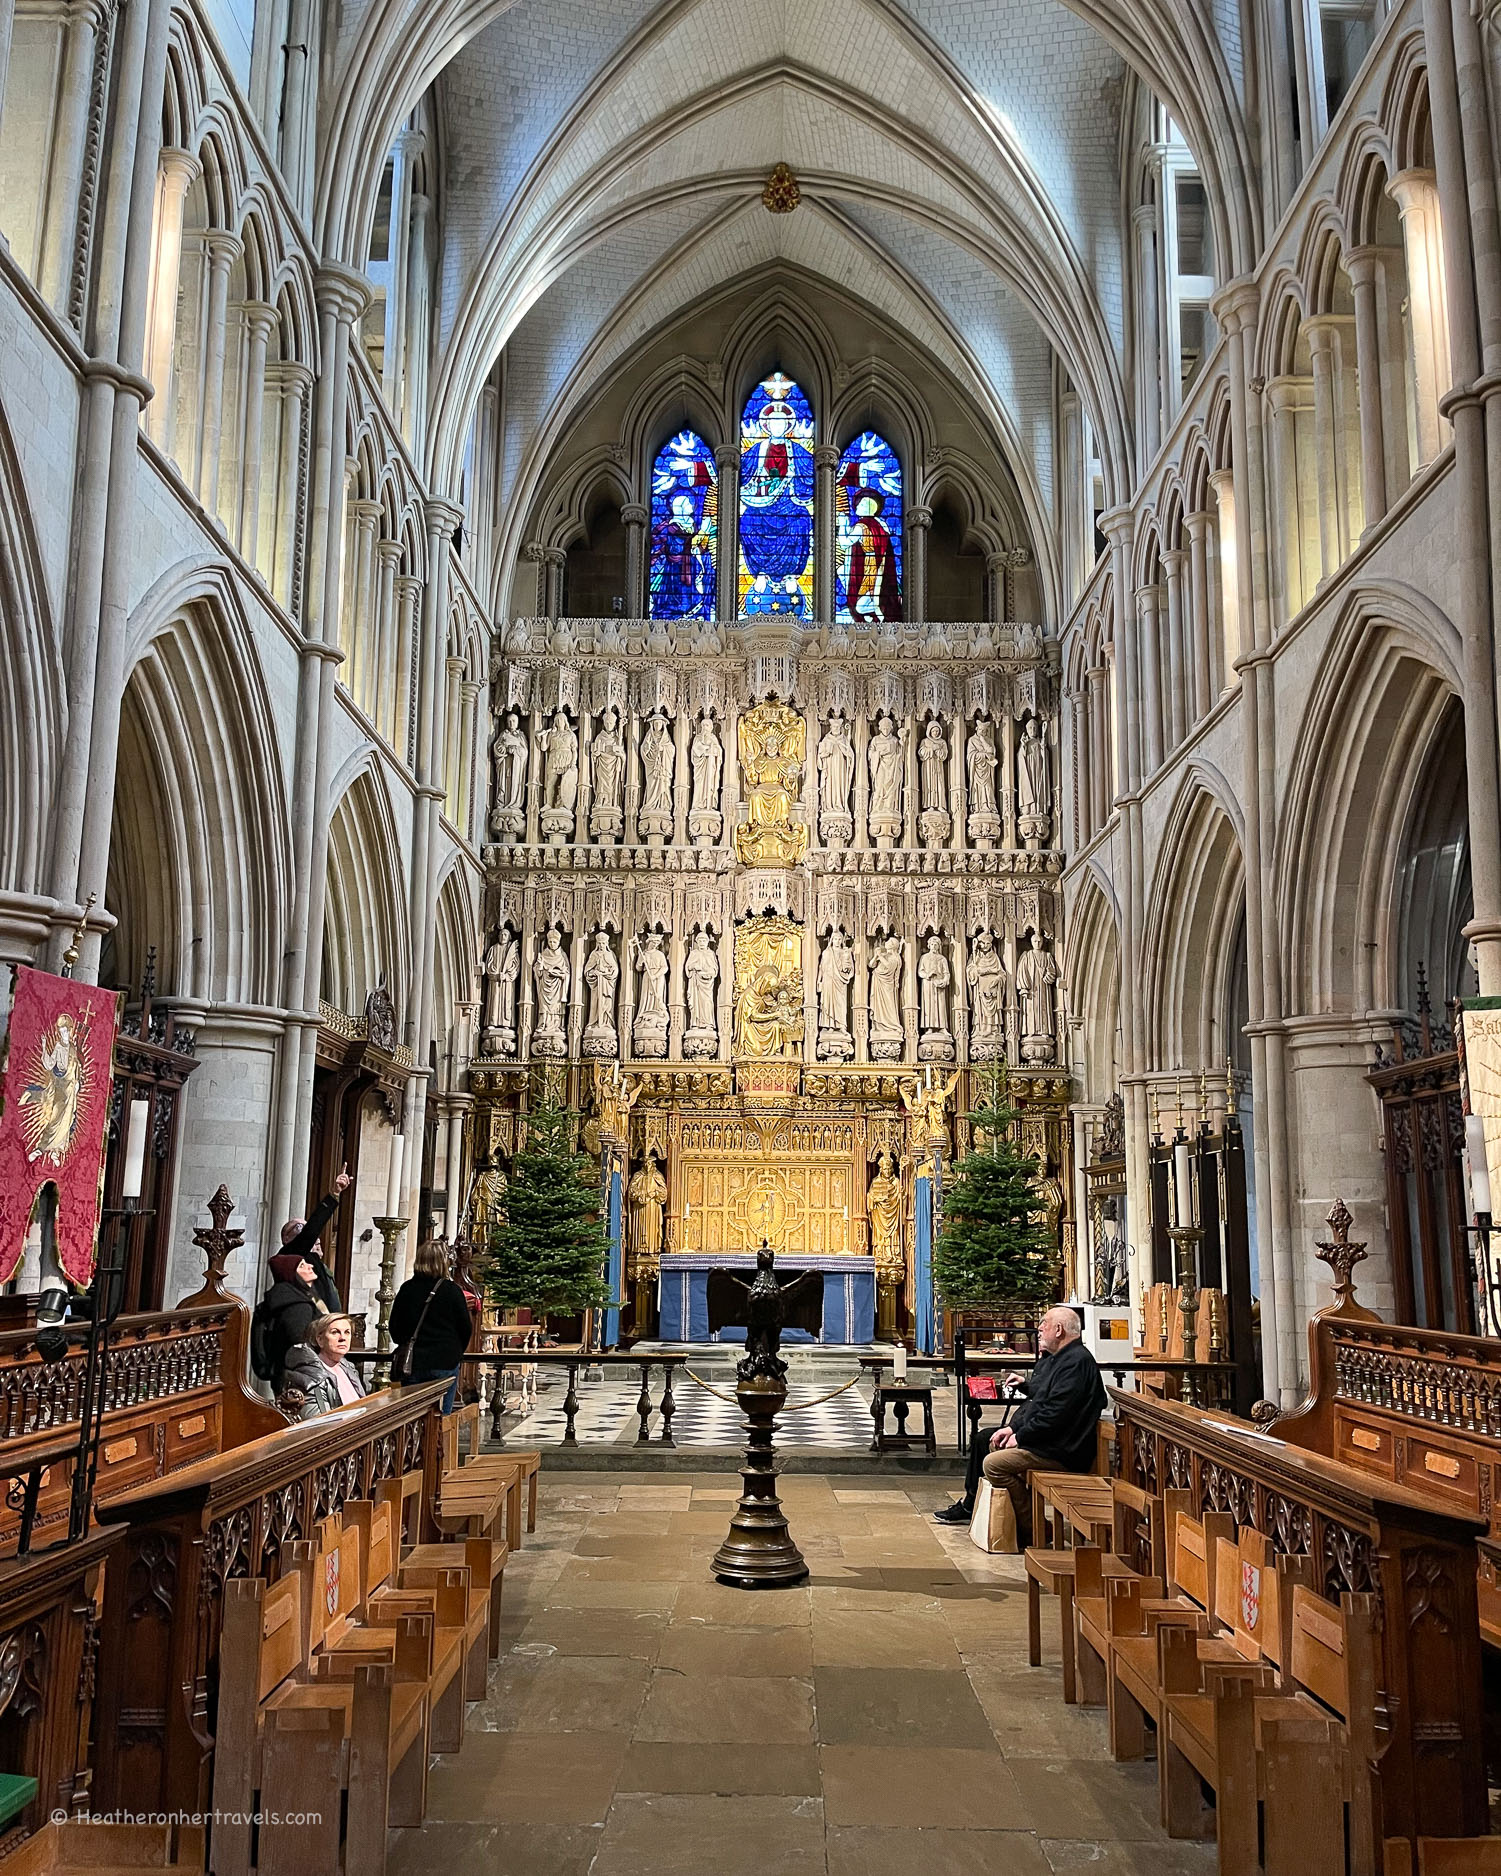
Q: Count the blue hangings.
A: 2